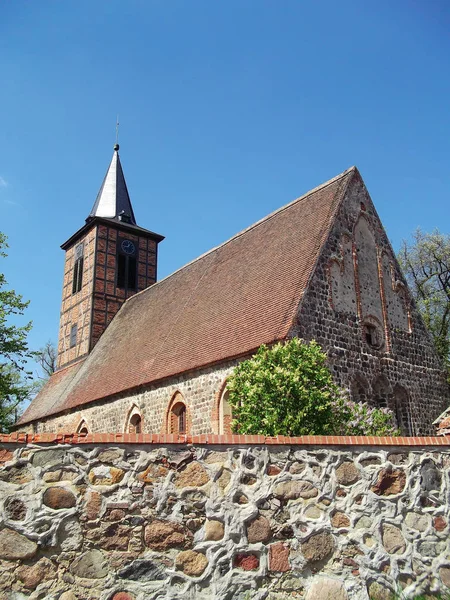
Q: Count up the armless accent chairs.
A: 0